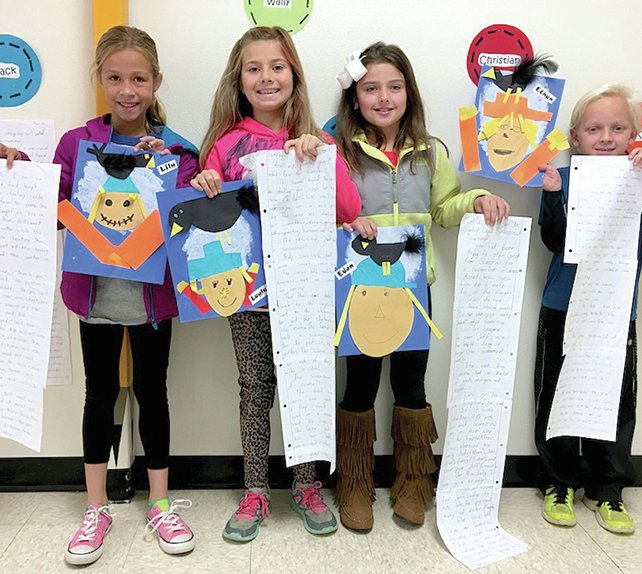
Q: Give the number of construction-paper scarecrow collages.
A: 4